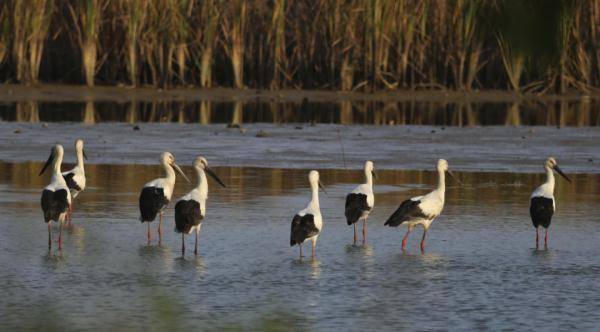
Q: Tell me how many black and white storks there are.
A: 8